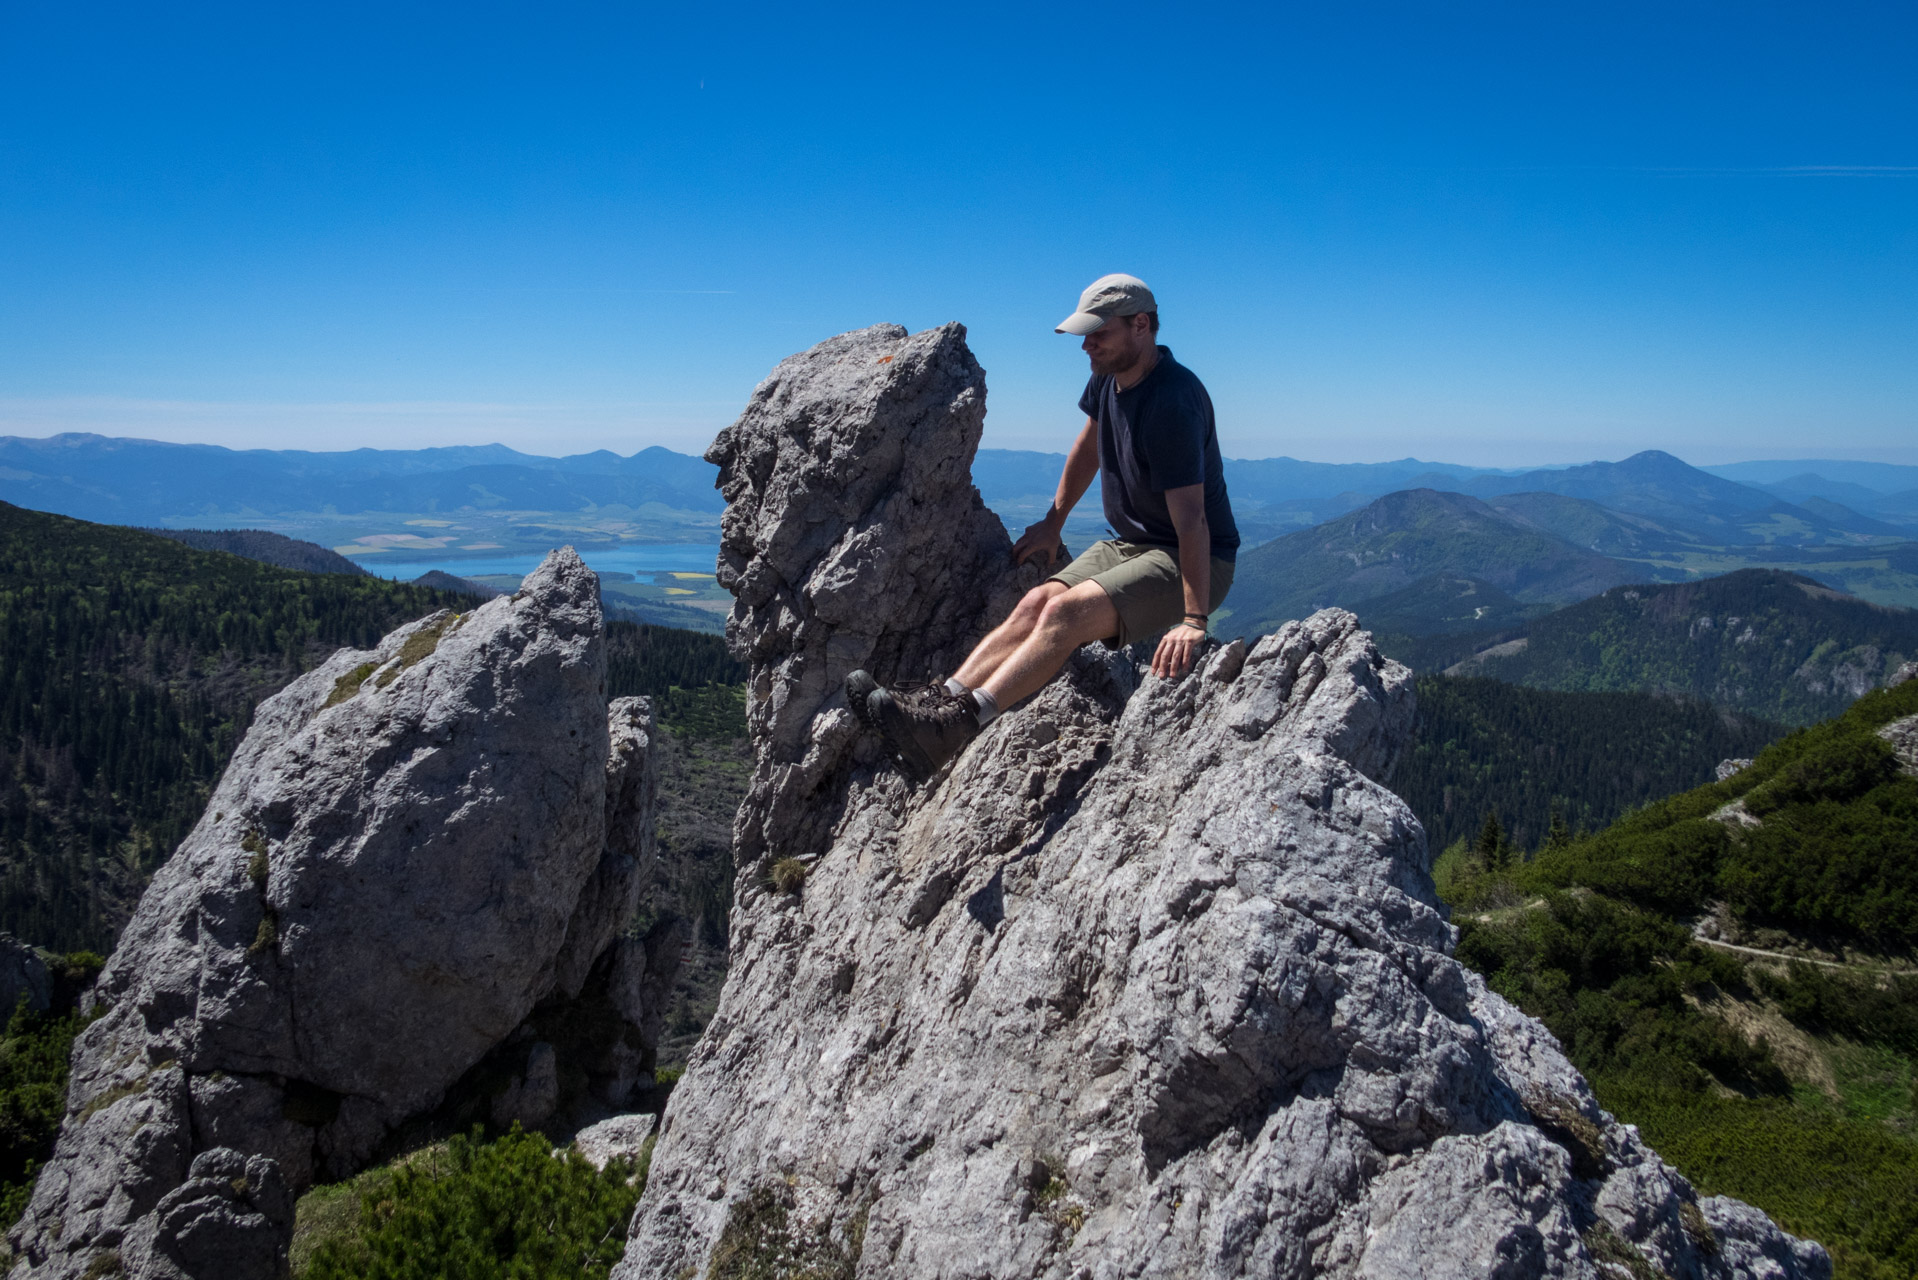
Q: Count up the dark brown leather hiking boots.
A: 2